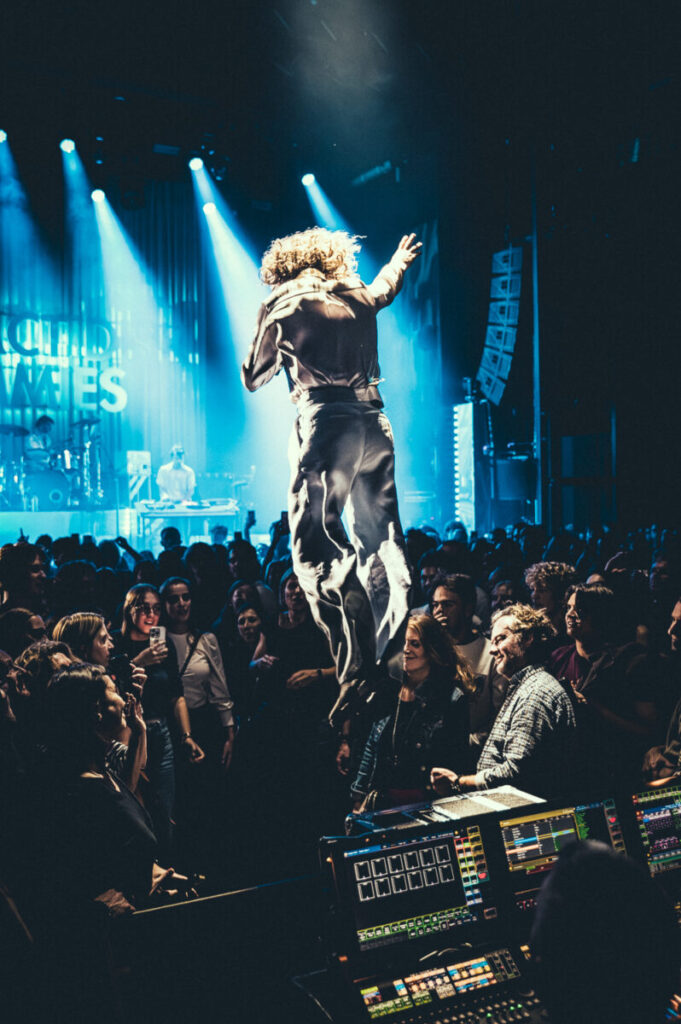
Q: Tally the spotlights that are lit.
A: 6